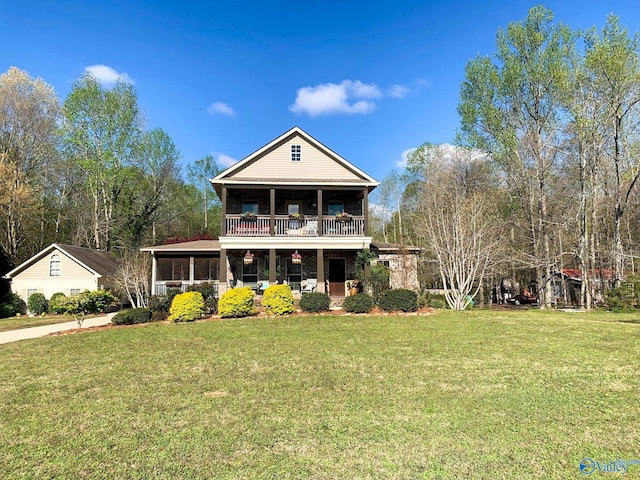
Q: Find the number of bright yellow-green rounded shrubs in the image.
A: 3